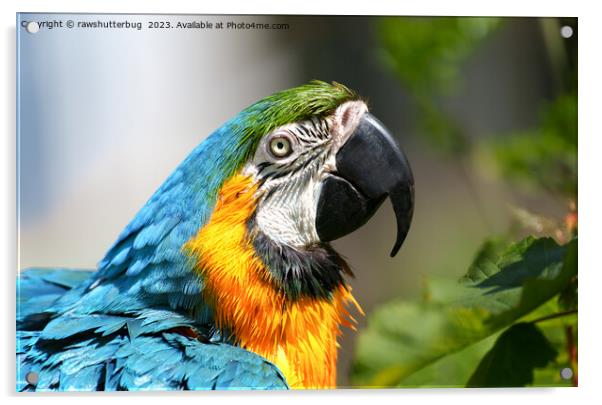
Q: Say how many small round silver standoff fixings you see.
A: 4